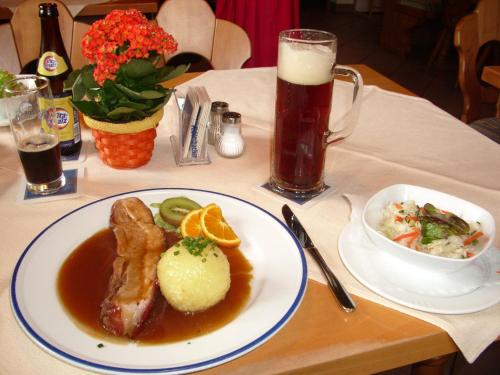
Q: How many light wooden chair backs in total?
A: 2